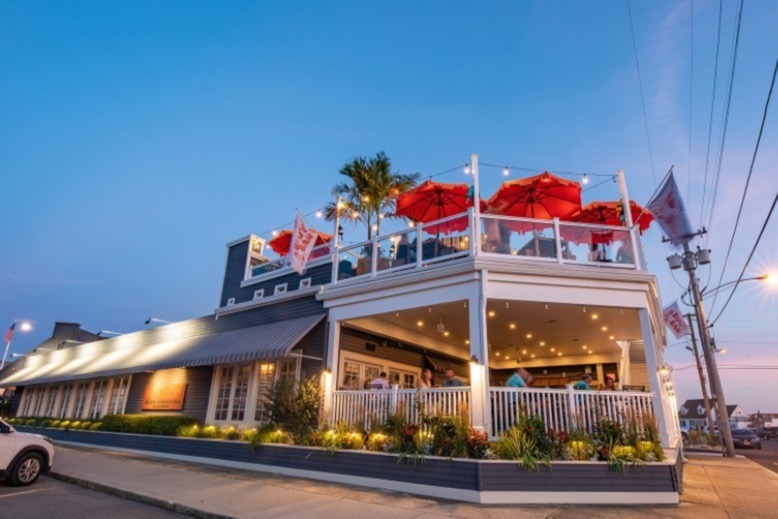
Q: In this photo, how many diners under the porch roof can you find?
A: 6